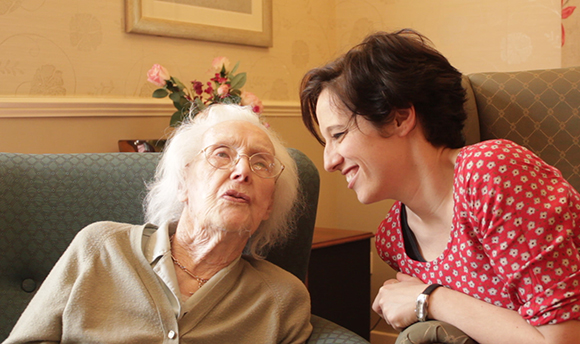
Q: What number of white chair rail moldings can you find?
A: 1